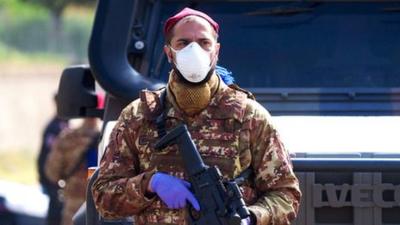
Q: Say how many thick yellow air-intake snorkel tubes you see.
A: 0